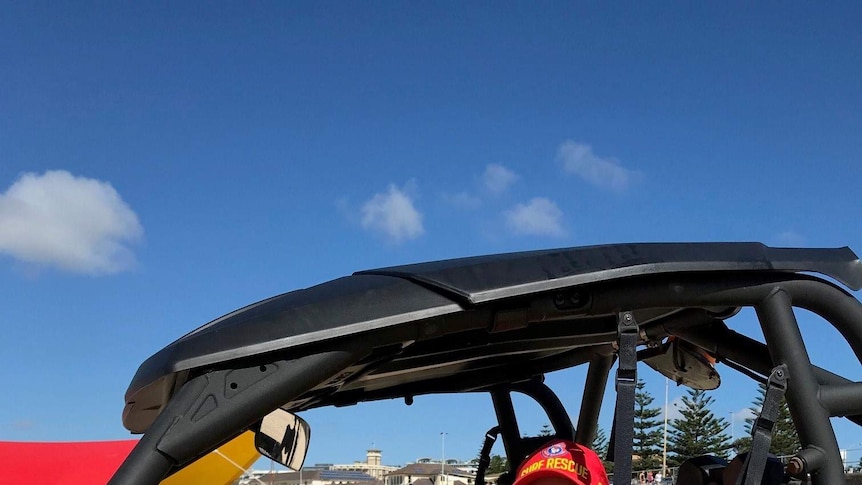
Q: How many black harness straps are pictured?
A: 3